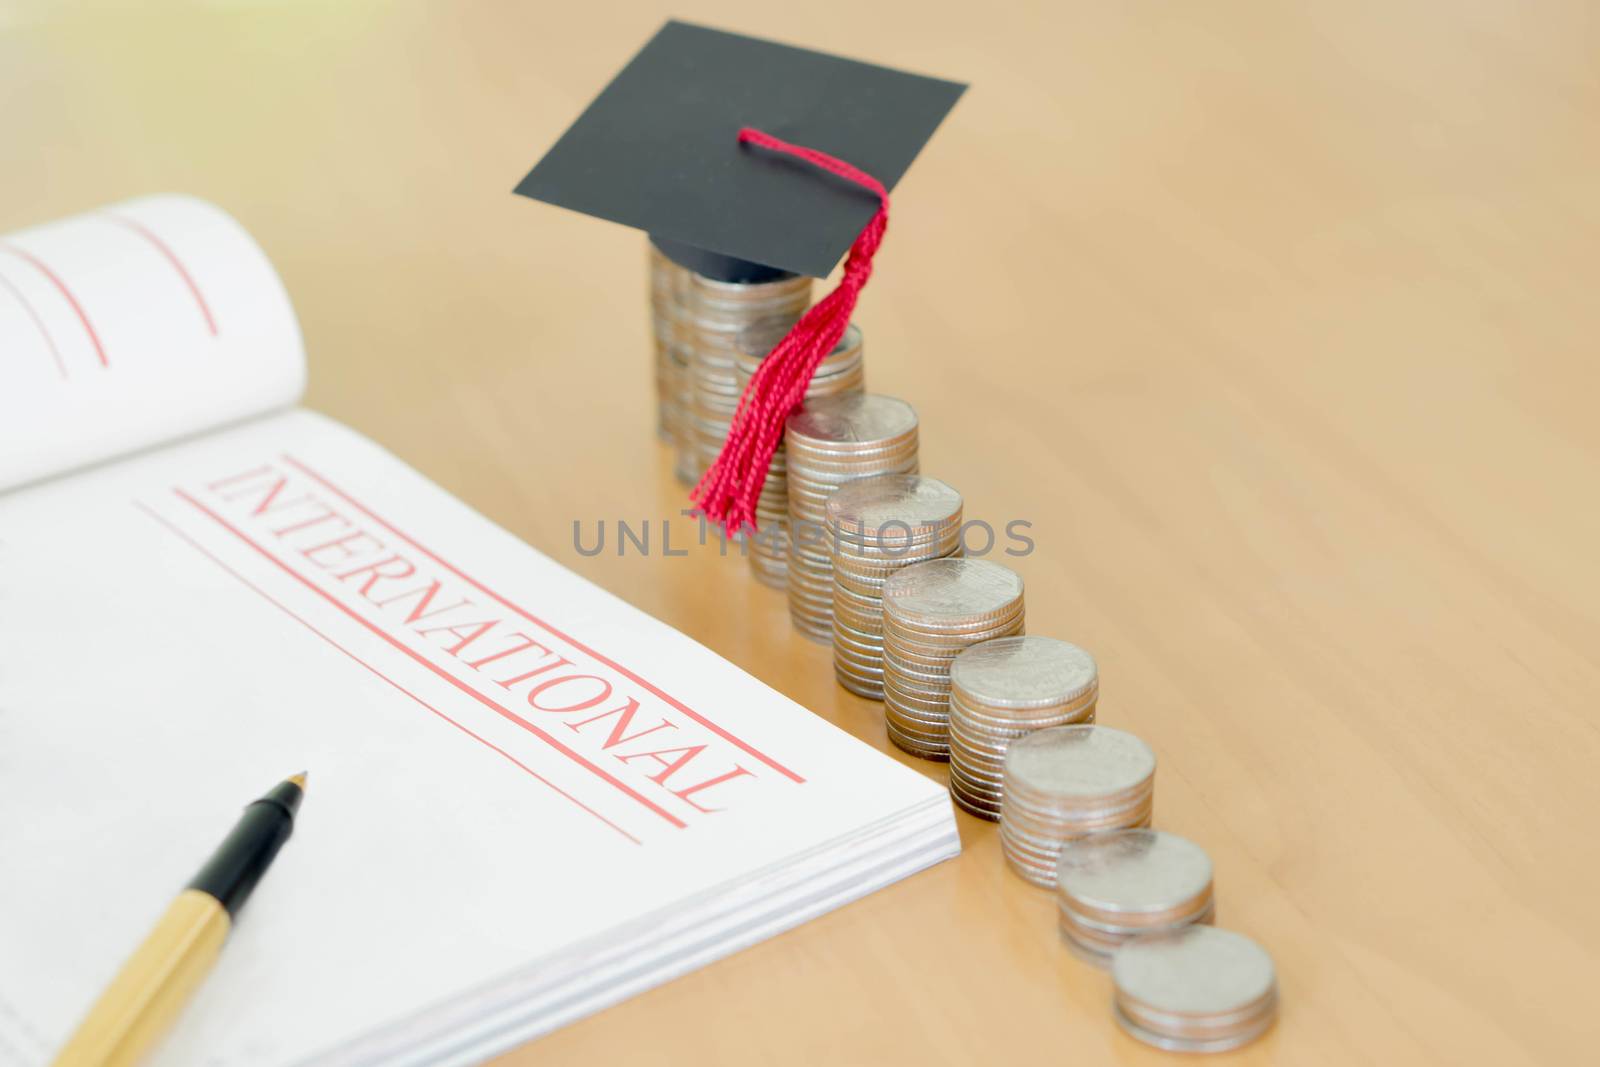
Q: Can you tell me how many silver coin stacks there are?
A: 11